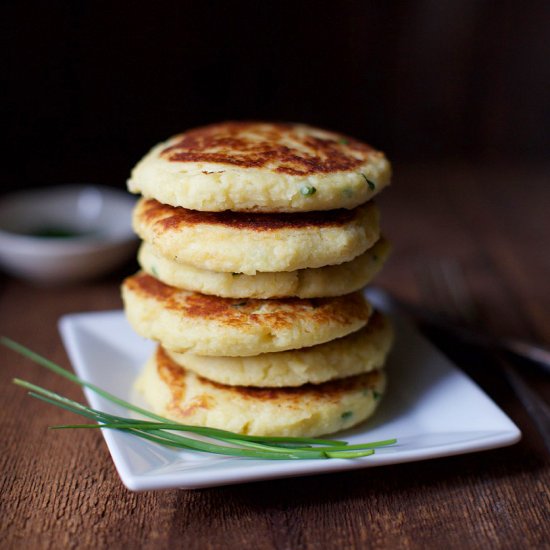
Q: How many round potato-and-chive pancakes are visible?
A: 6